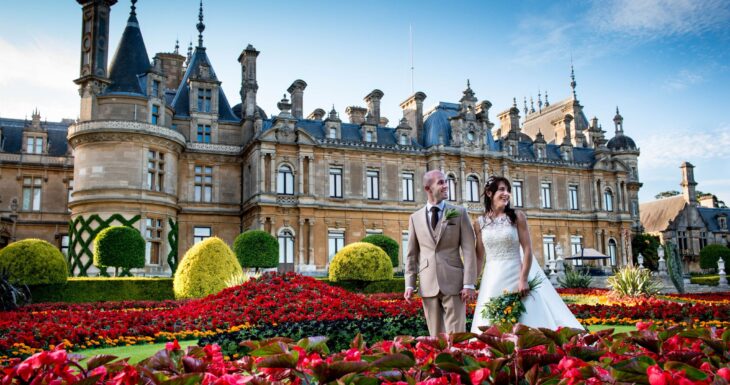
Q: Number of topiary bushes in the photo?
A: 7